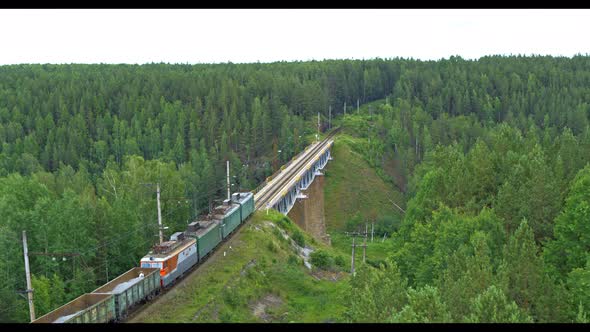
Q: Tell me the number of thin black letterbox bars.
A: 2